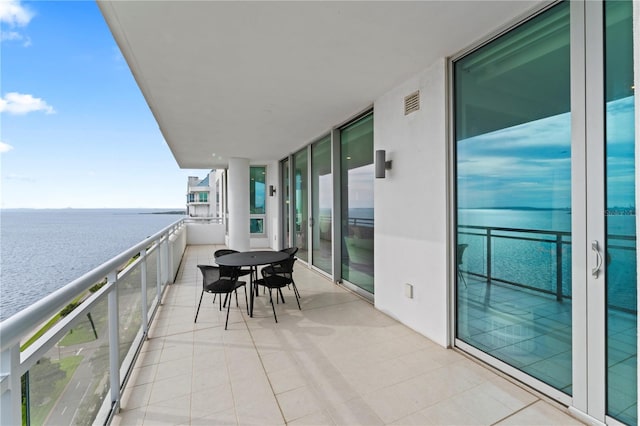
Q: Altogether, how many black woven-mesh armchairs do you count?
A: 4